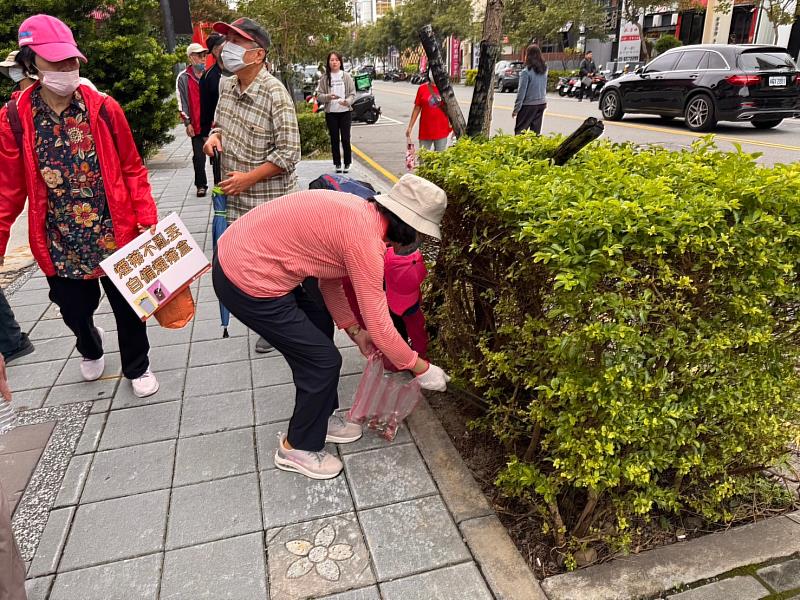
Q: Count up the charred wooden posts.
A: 3